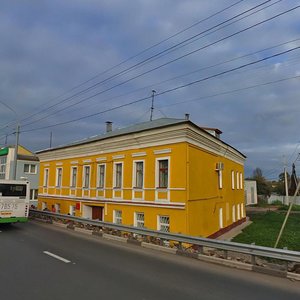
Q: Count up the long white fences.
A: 1